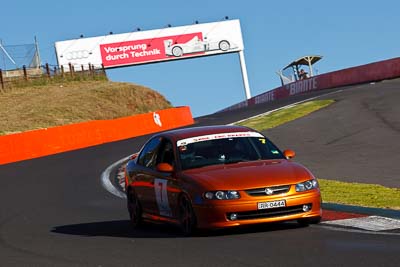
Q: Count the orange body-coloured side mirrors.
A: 2